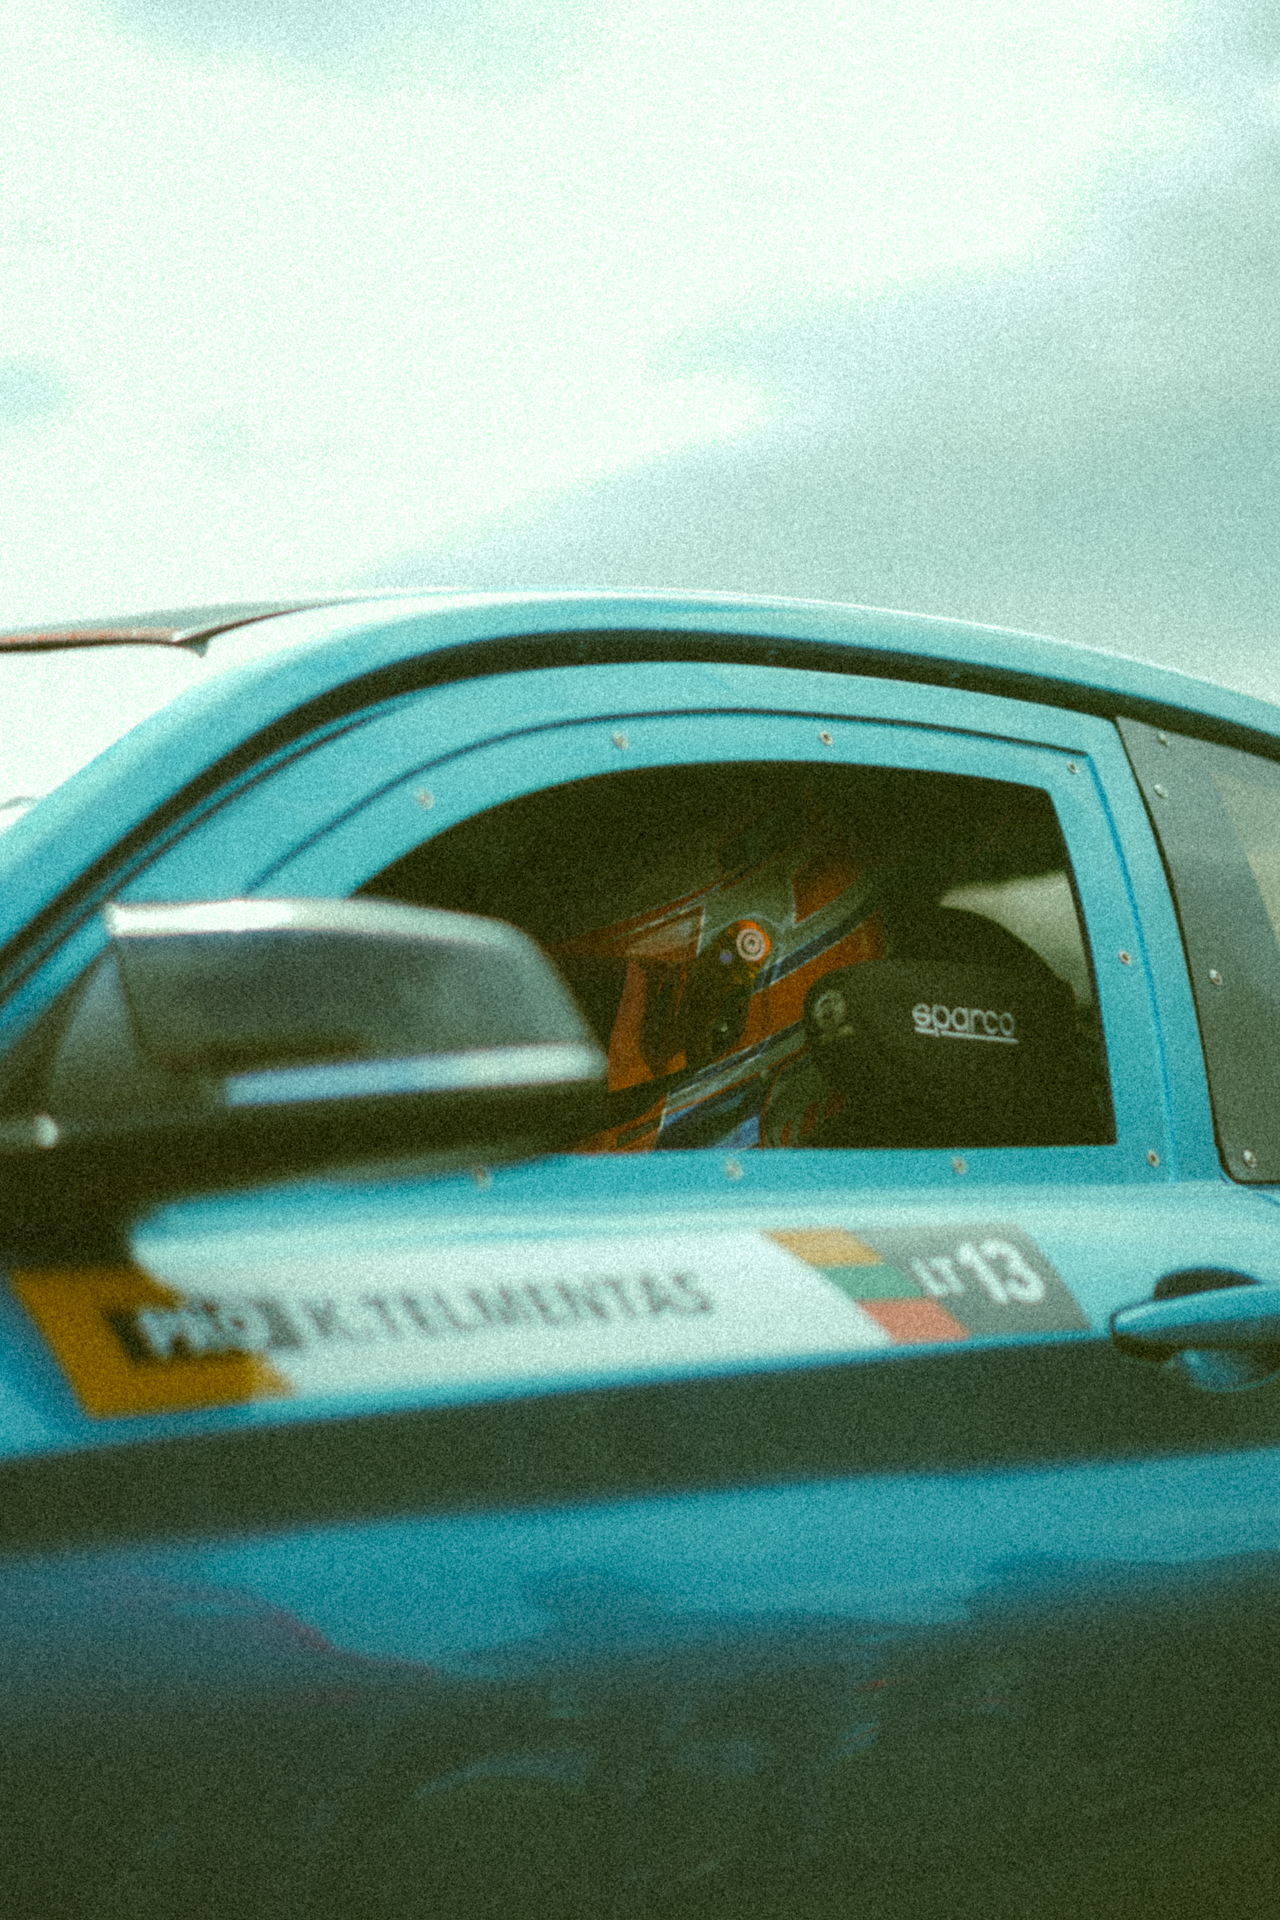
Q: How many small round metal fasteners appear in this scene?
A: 13